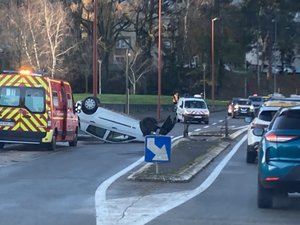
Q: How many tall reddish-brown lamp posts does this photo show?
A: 3